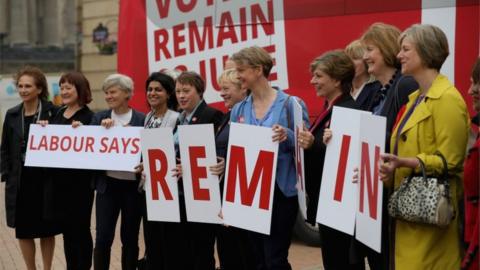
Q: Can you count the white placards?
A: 7